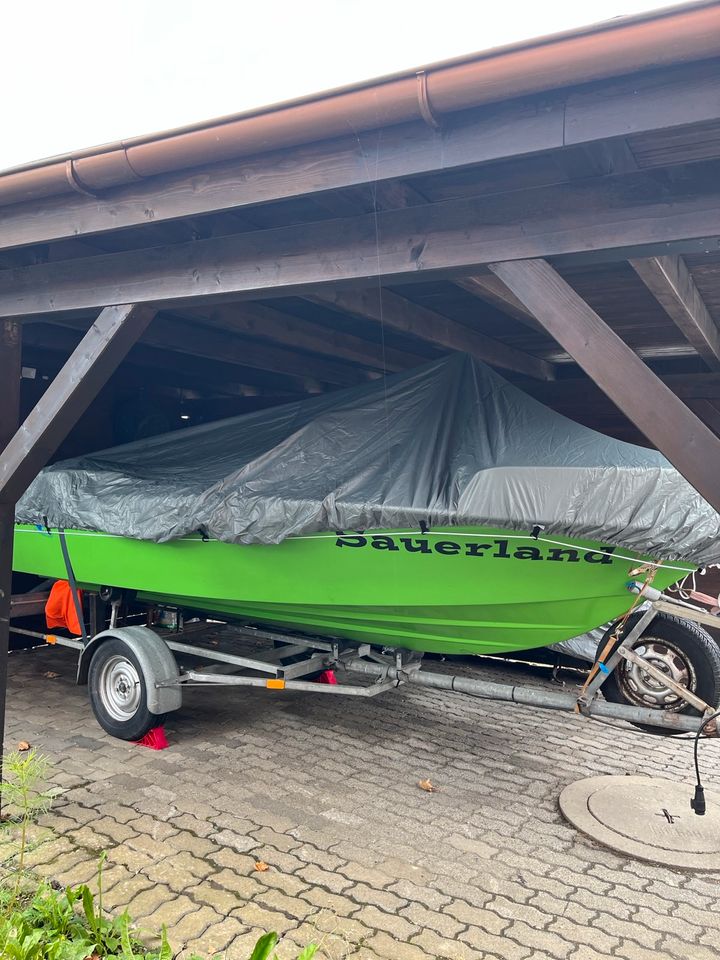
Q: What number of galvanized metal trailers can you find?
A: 1